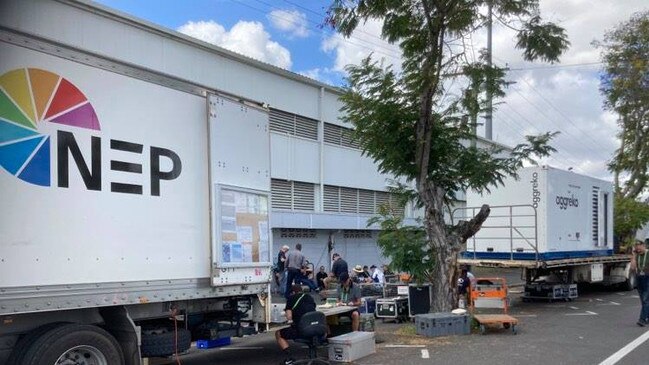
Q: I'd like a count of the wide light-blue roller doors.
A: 2